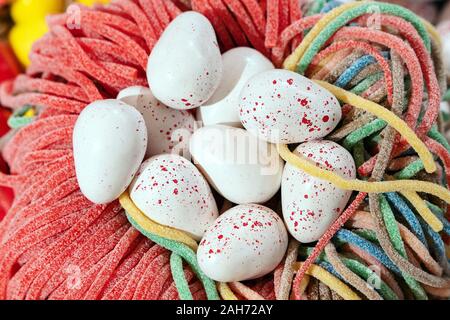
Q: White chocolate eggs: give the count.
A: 9